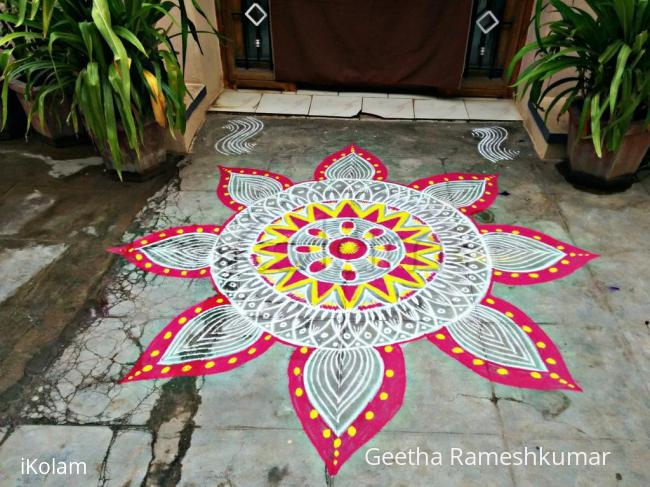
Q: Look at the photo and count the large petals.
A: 8